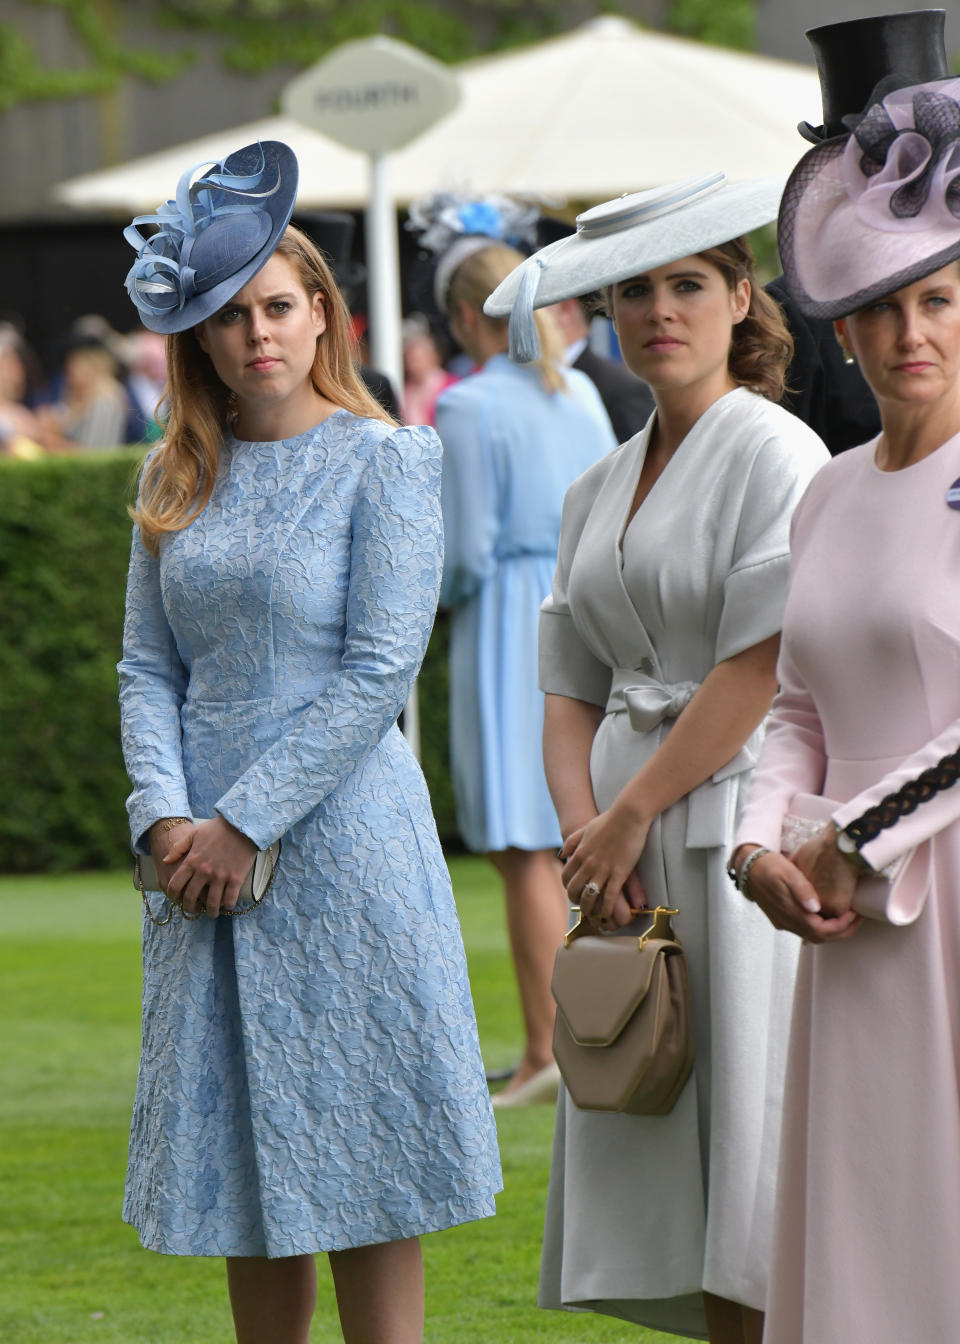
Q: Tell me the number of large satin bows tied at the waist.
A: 1